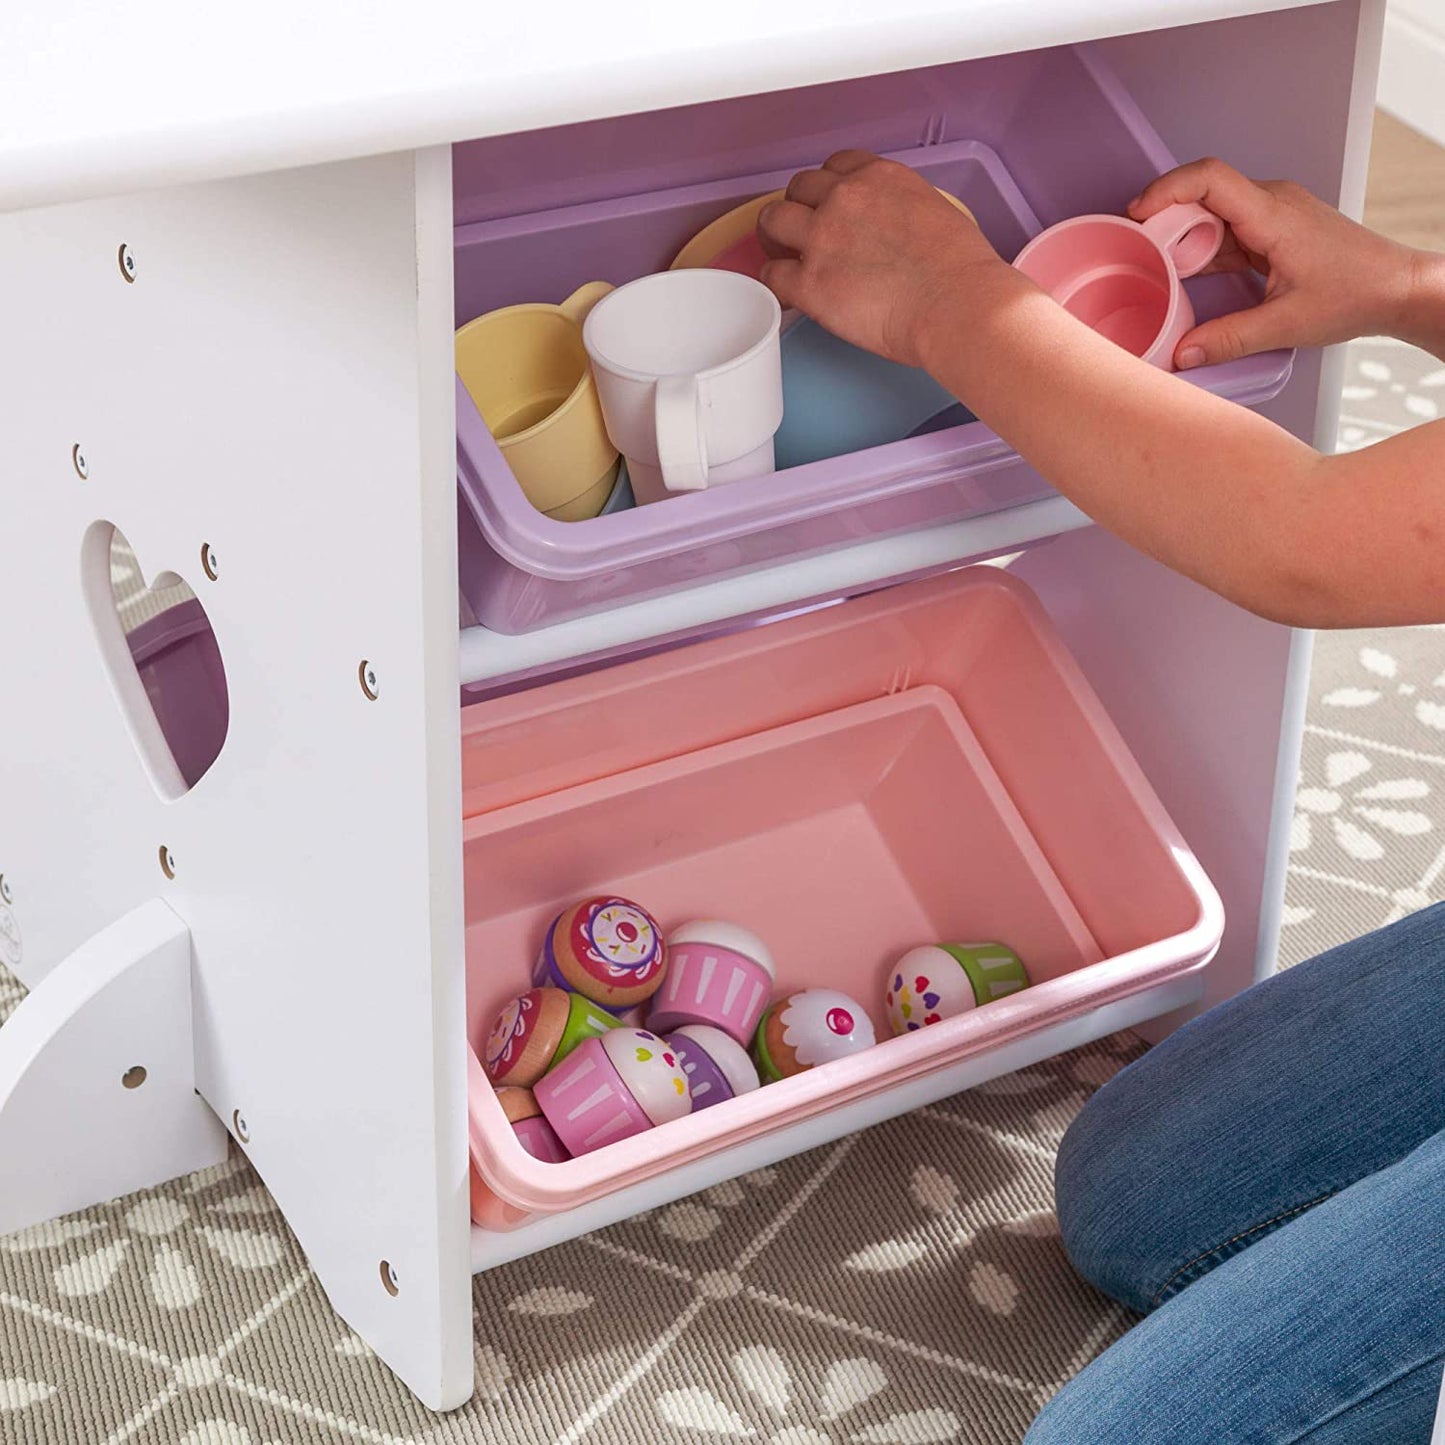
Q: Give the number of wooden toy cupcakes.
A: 8